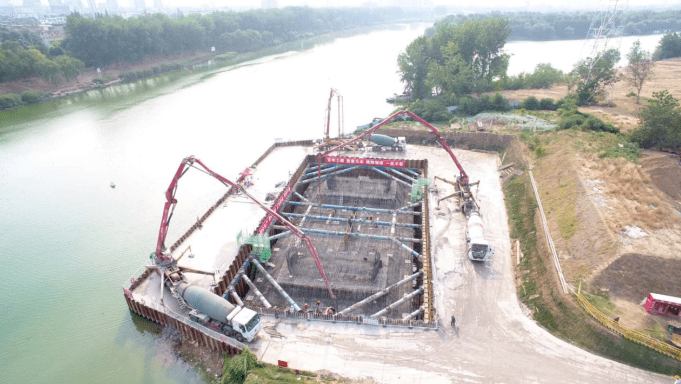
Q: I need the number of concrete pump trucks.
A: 3